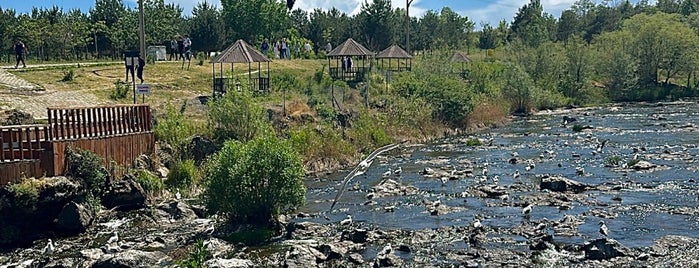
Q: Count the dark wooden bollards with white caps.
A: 0